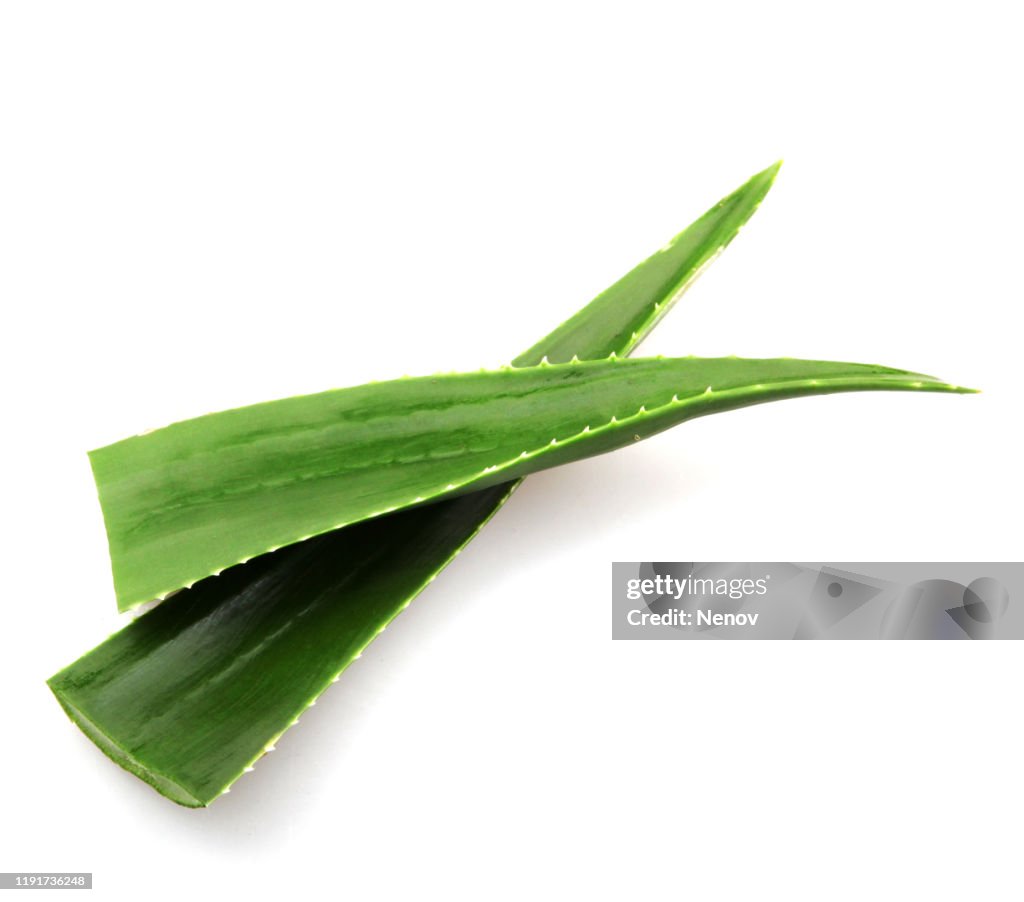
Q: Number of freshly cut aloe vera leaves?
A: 2